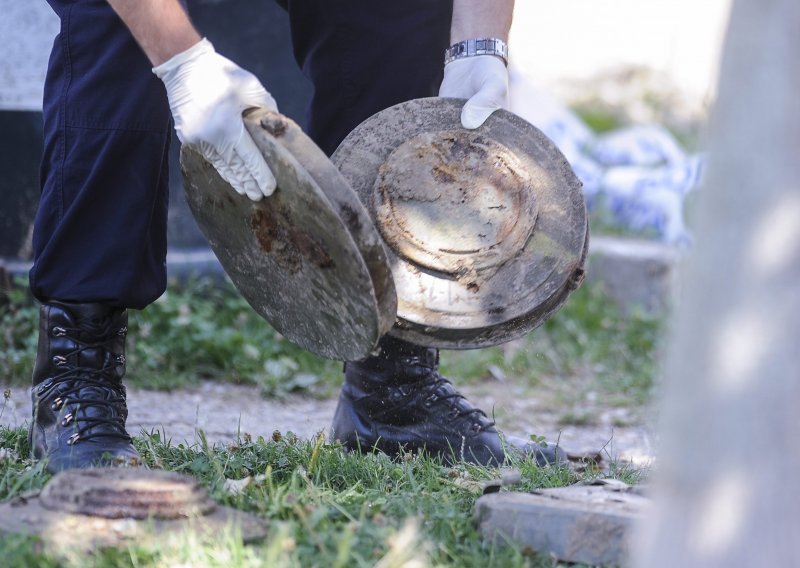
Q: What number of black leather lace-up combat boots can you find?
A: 2